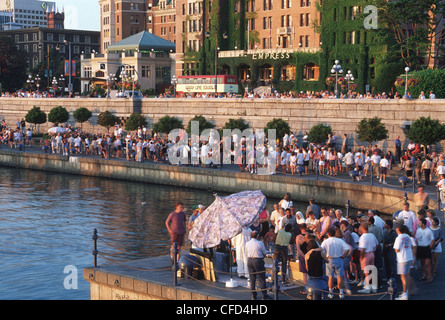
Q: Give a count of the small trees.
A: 12